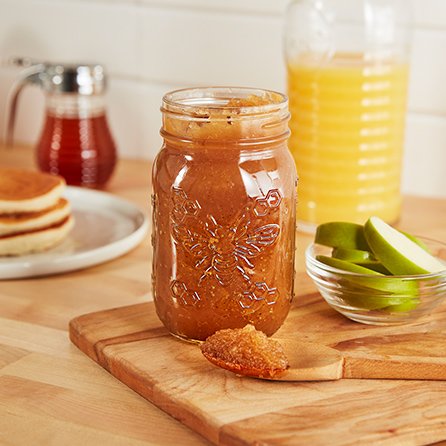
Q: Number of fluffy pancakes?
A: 3